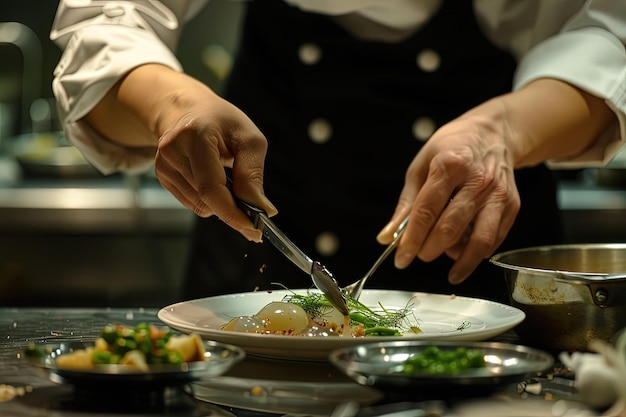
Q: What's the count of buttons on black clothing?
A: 5